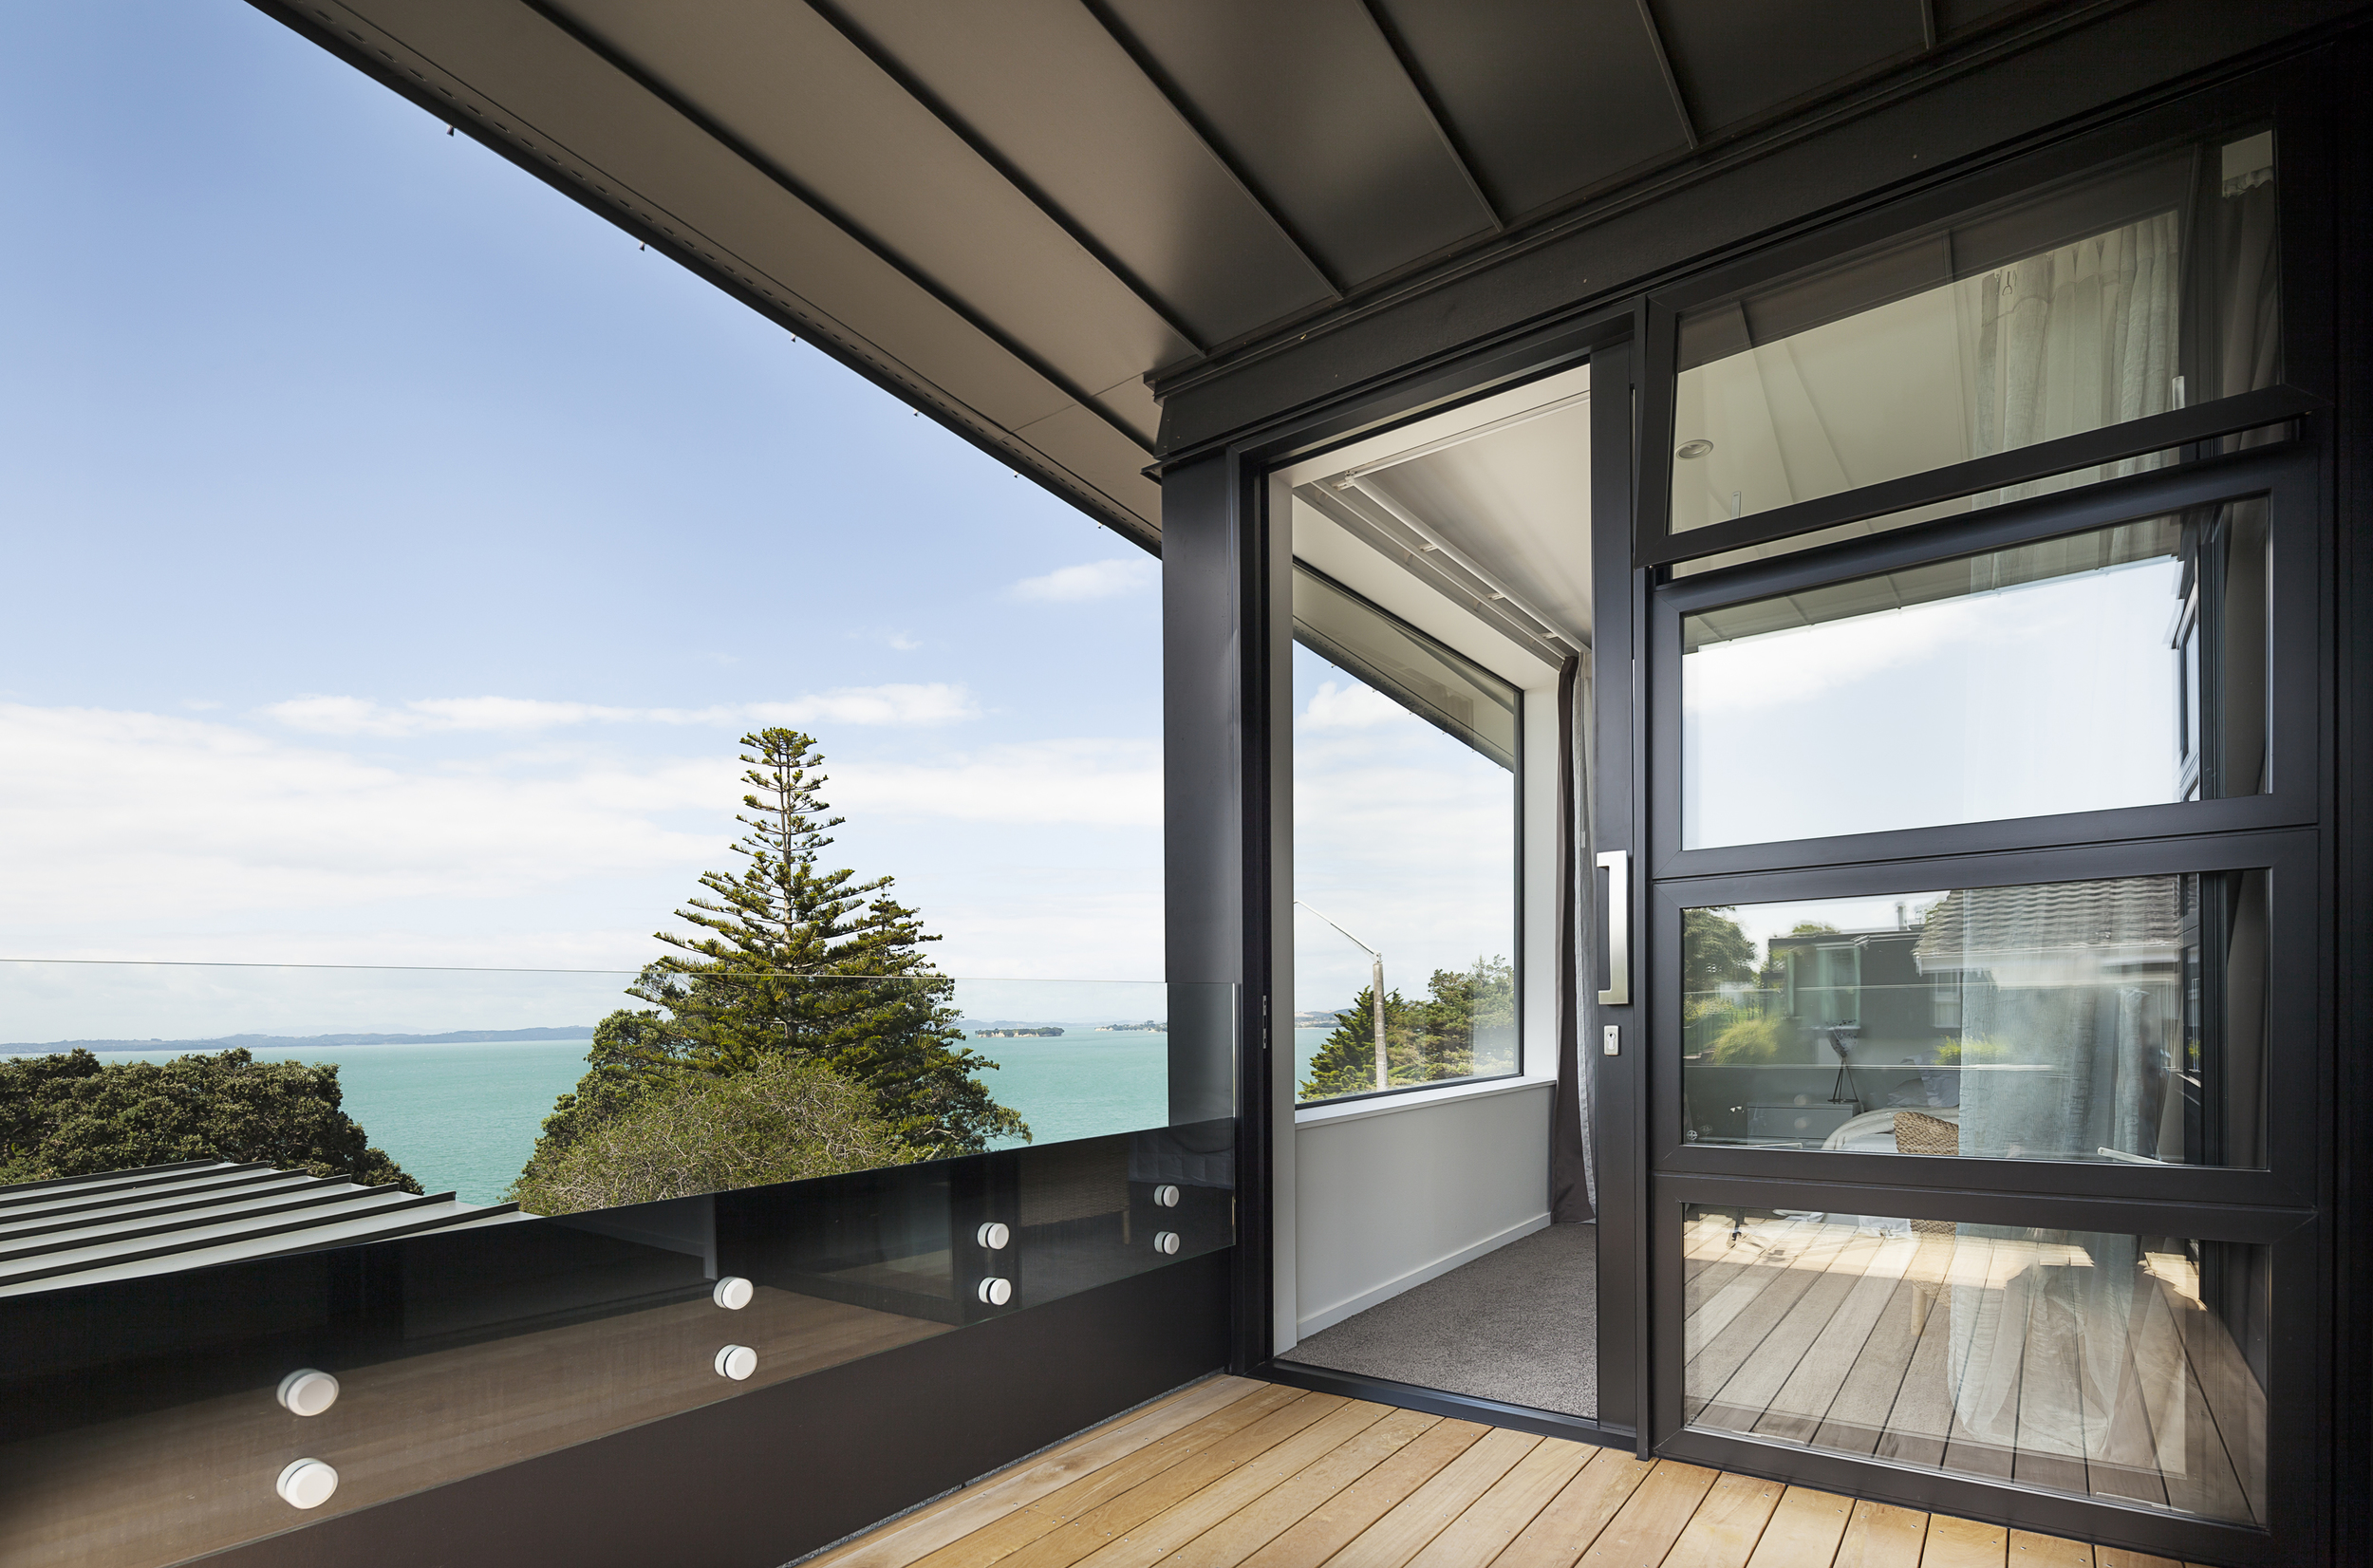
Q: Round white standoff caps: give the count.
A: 8